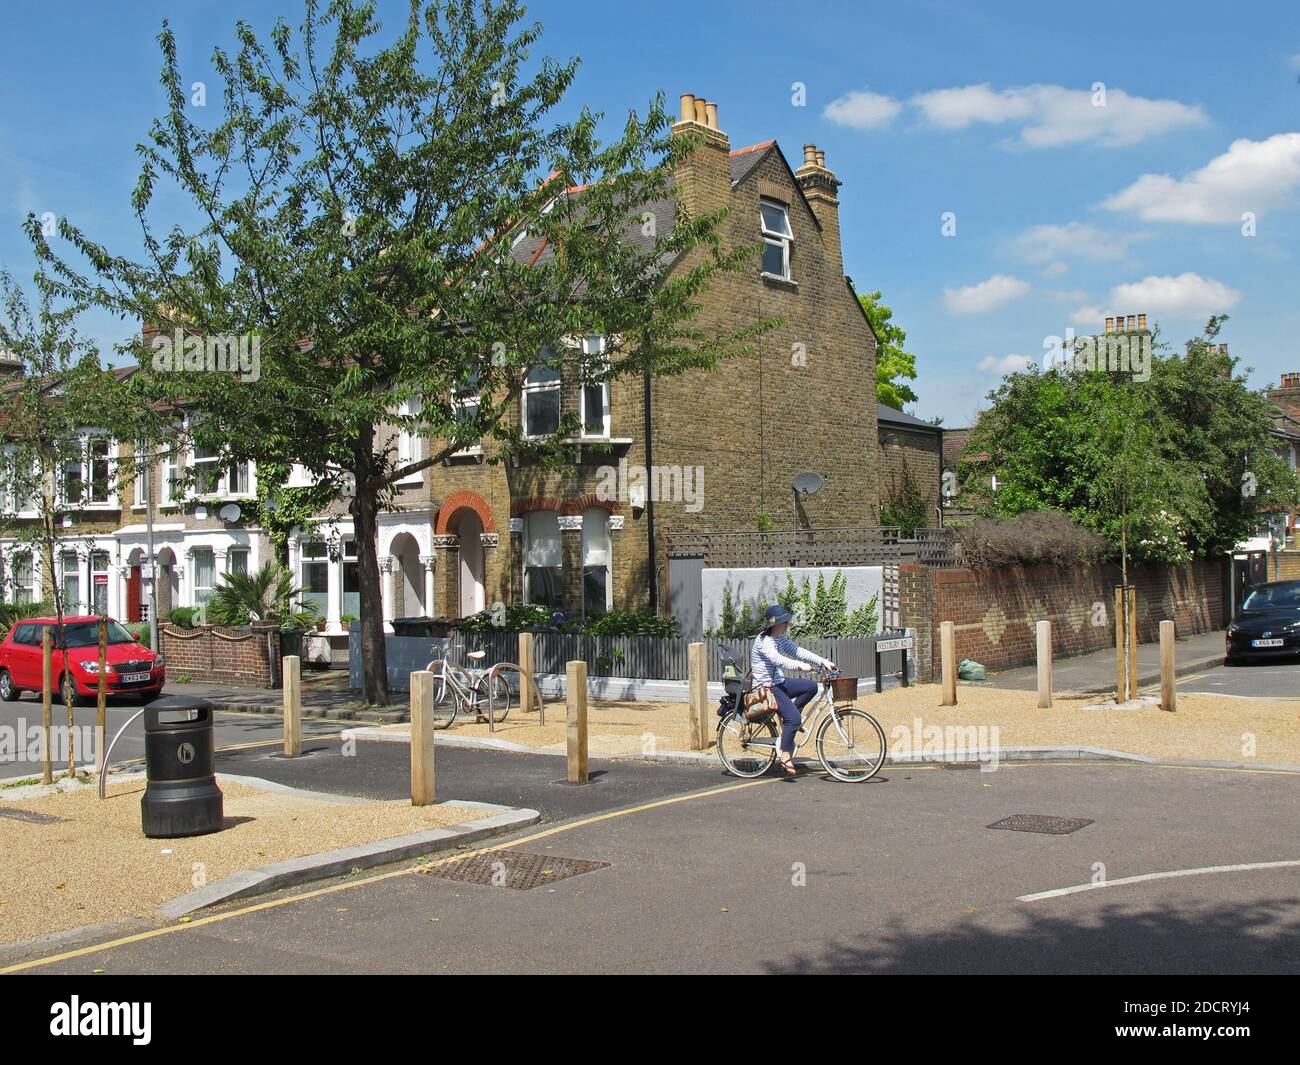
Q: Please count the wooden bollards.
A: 8